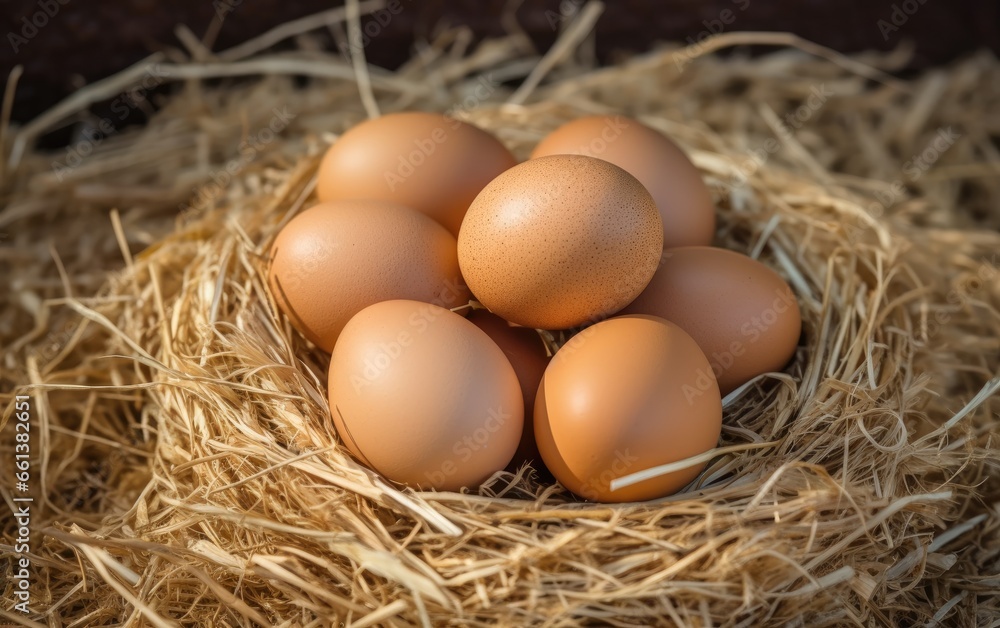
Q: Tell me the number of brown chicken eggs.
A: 8